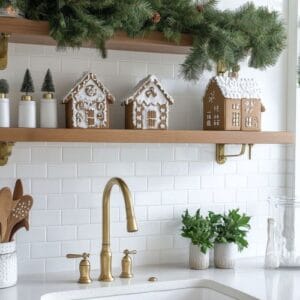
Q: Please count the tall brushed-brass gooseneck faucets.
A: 1